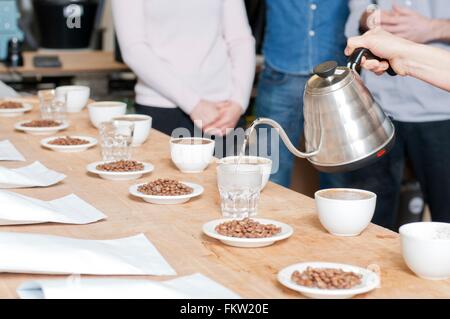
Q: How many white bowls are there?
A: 7